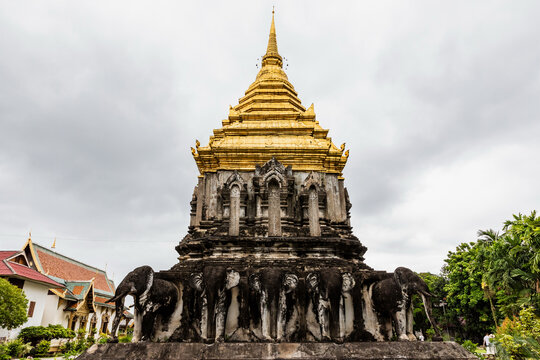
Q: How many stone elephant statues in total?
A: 5